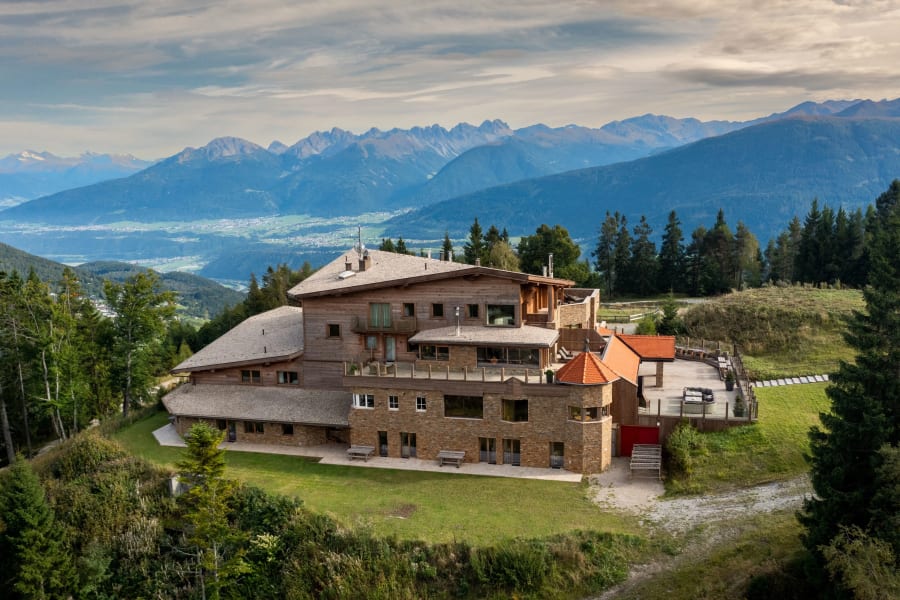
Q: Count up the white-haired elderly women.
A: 0